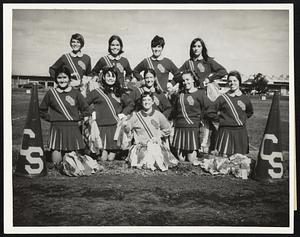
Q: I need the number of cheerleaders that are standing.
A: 4